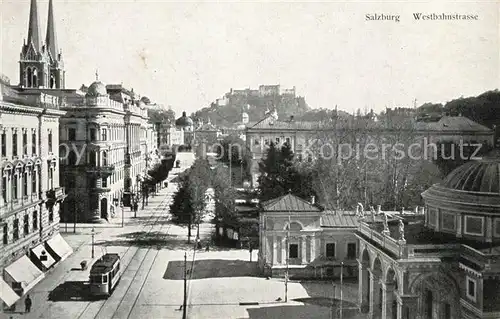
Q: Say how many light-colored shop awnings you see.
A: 4